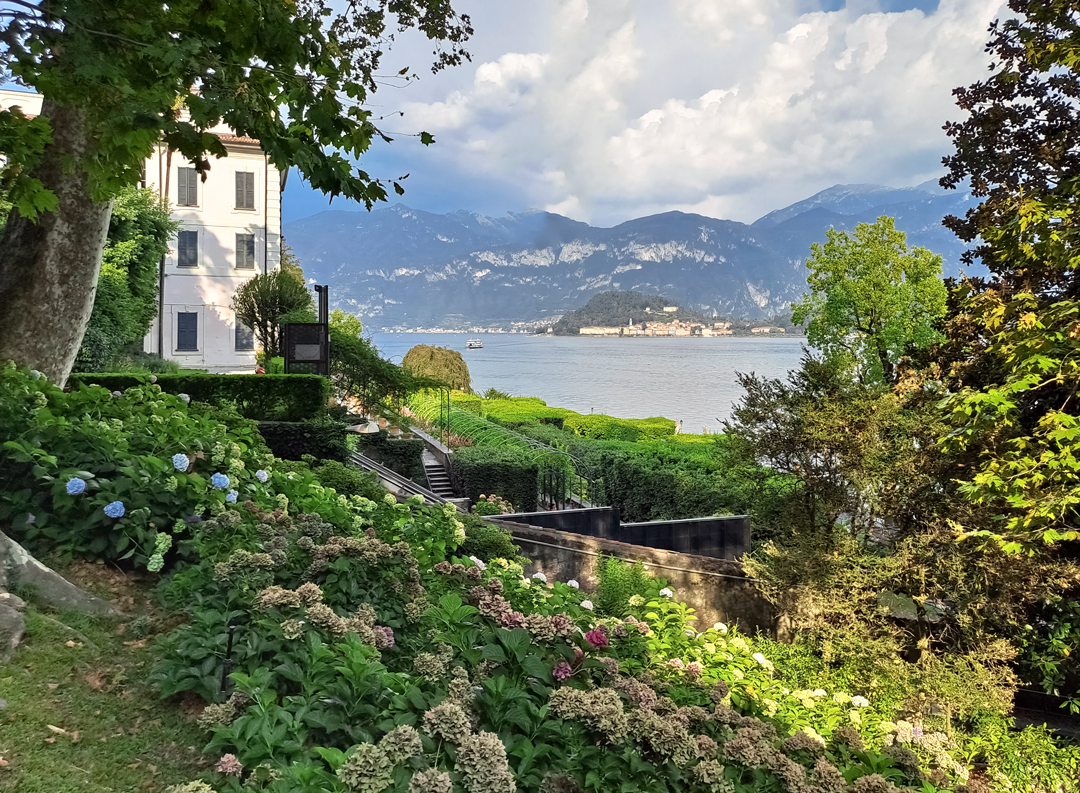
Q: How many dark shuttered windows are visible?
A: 6